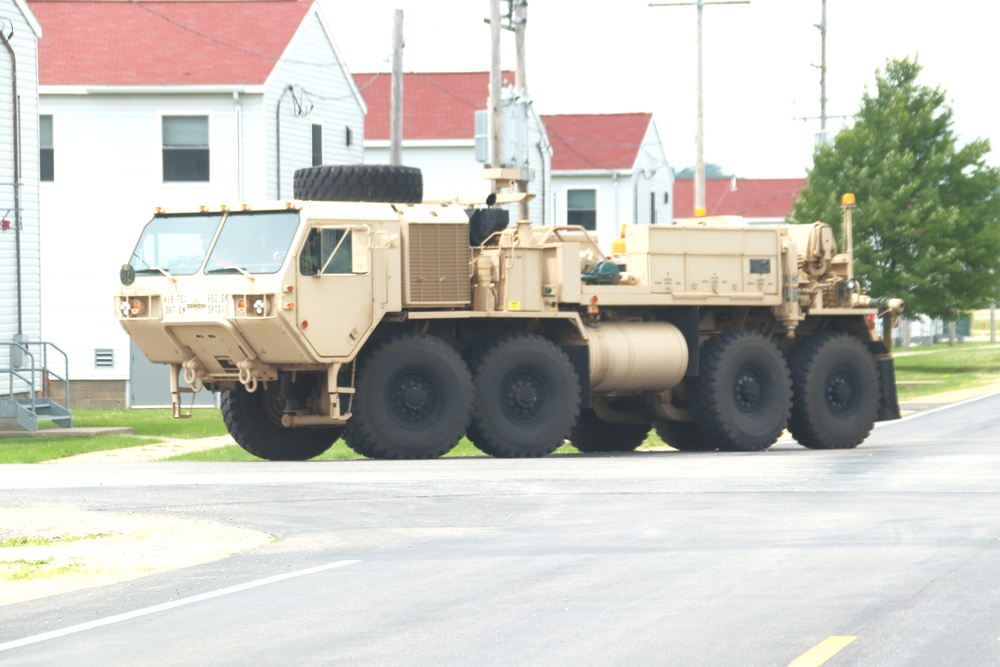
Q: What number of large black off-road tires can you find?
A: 8